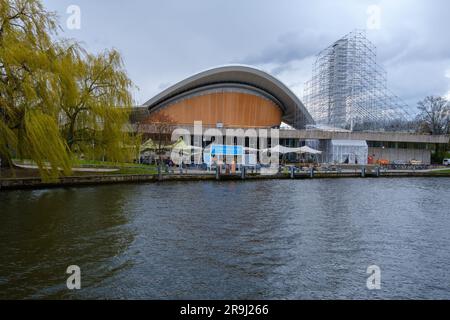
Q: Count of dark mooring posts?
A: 7